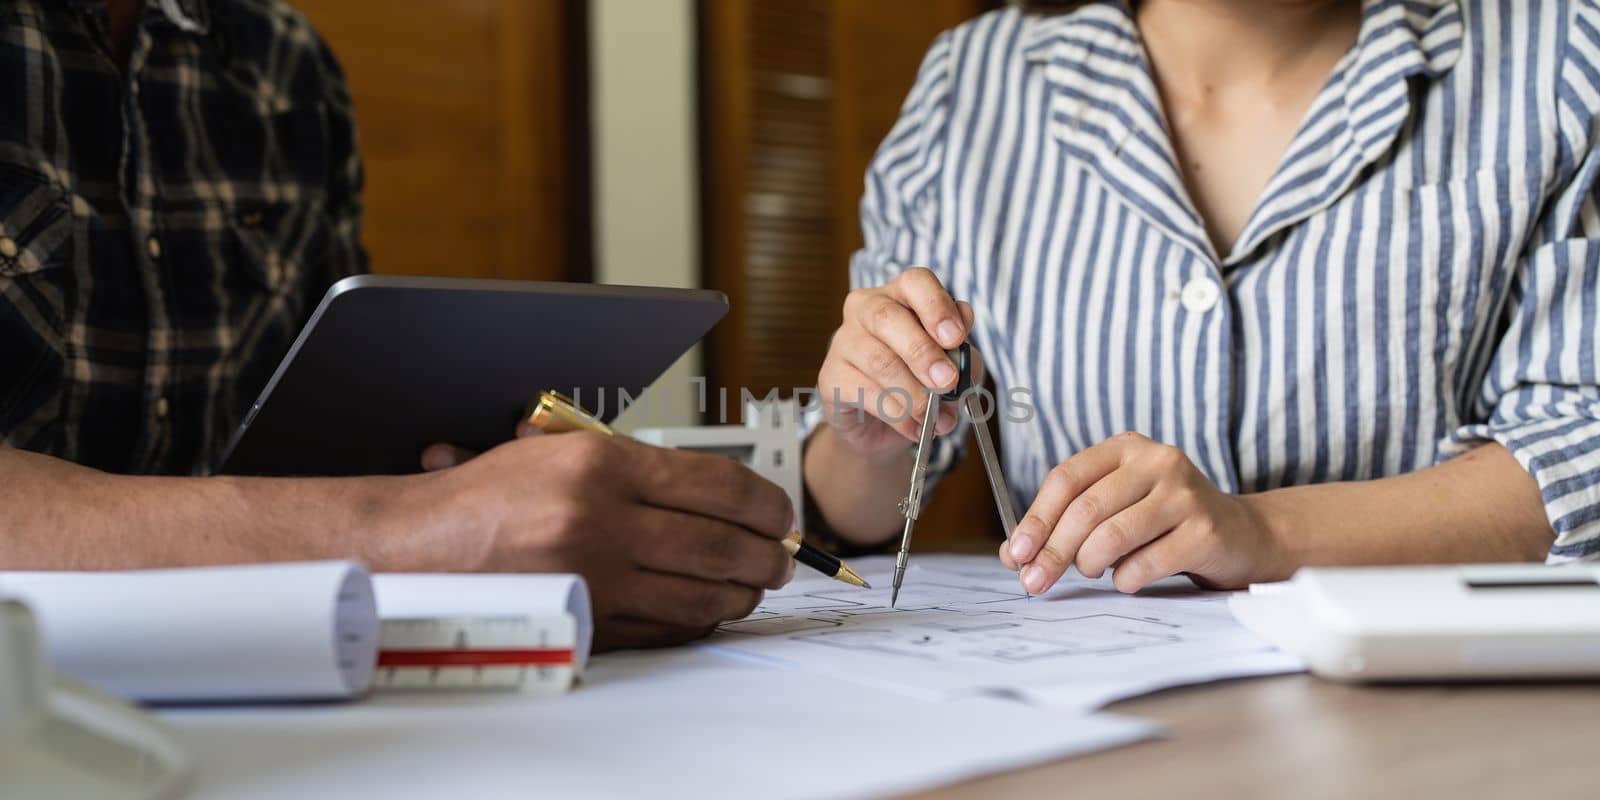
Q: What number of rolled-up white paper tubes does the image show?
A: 2